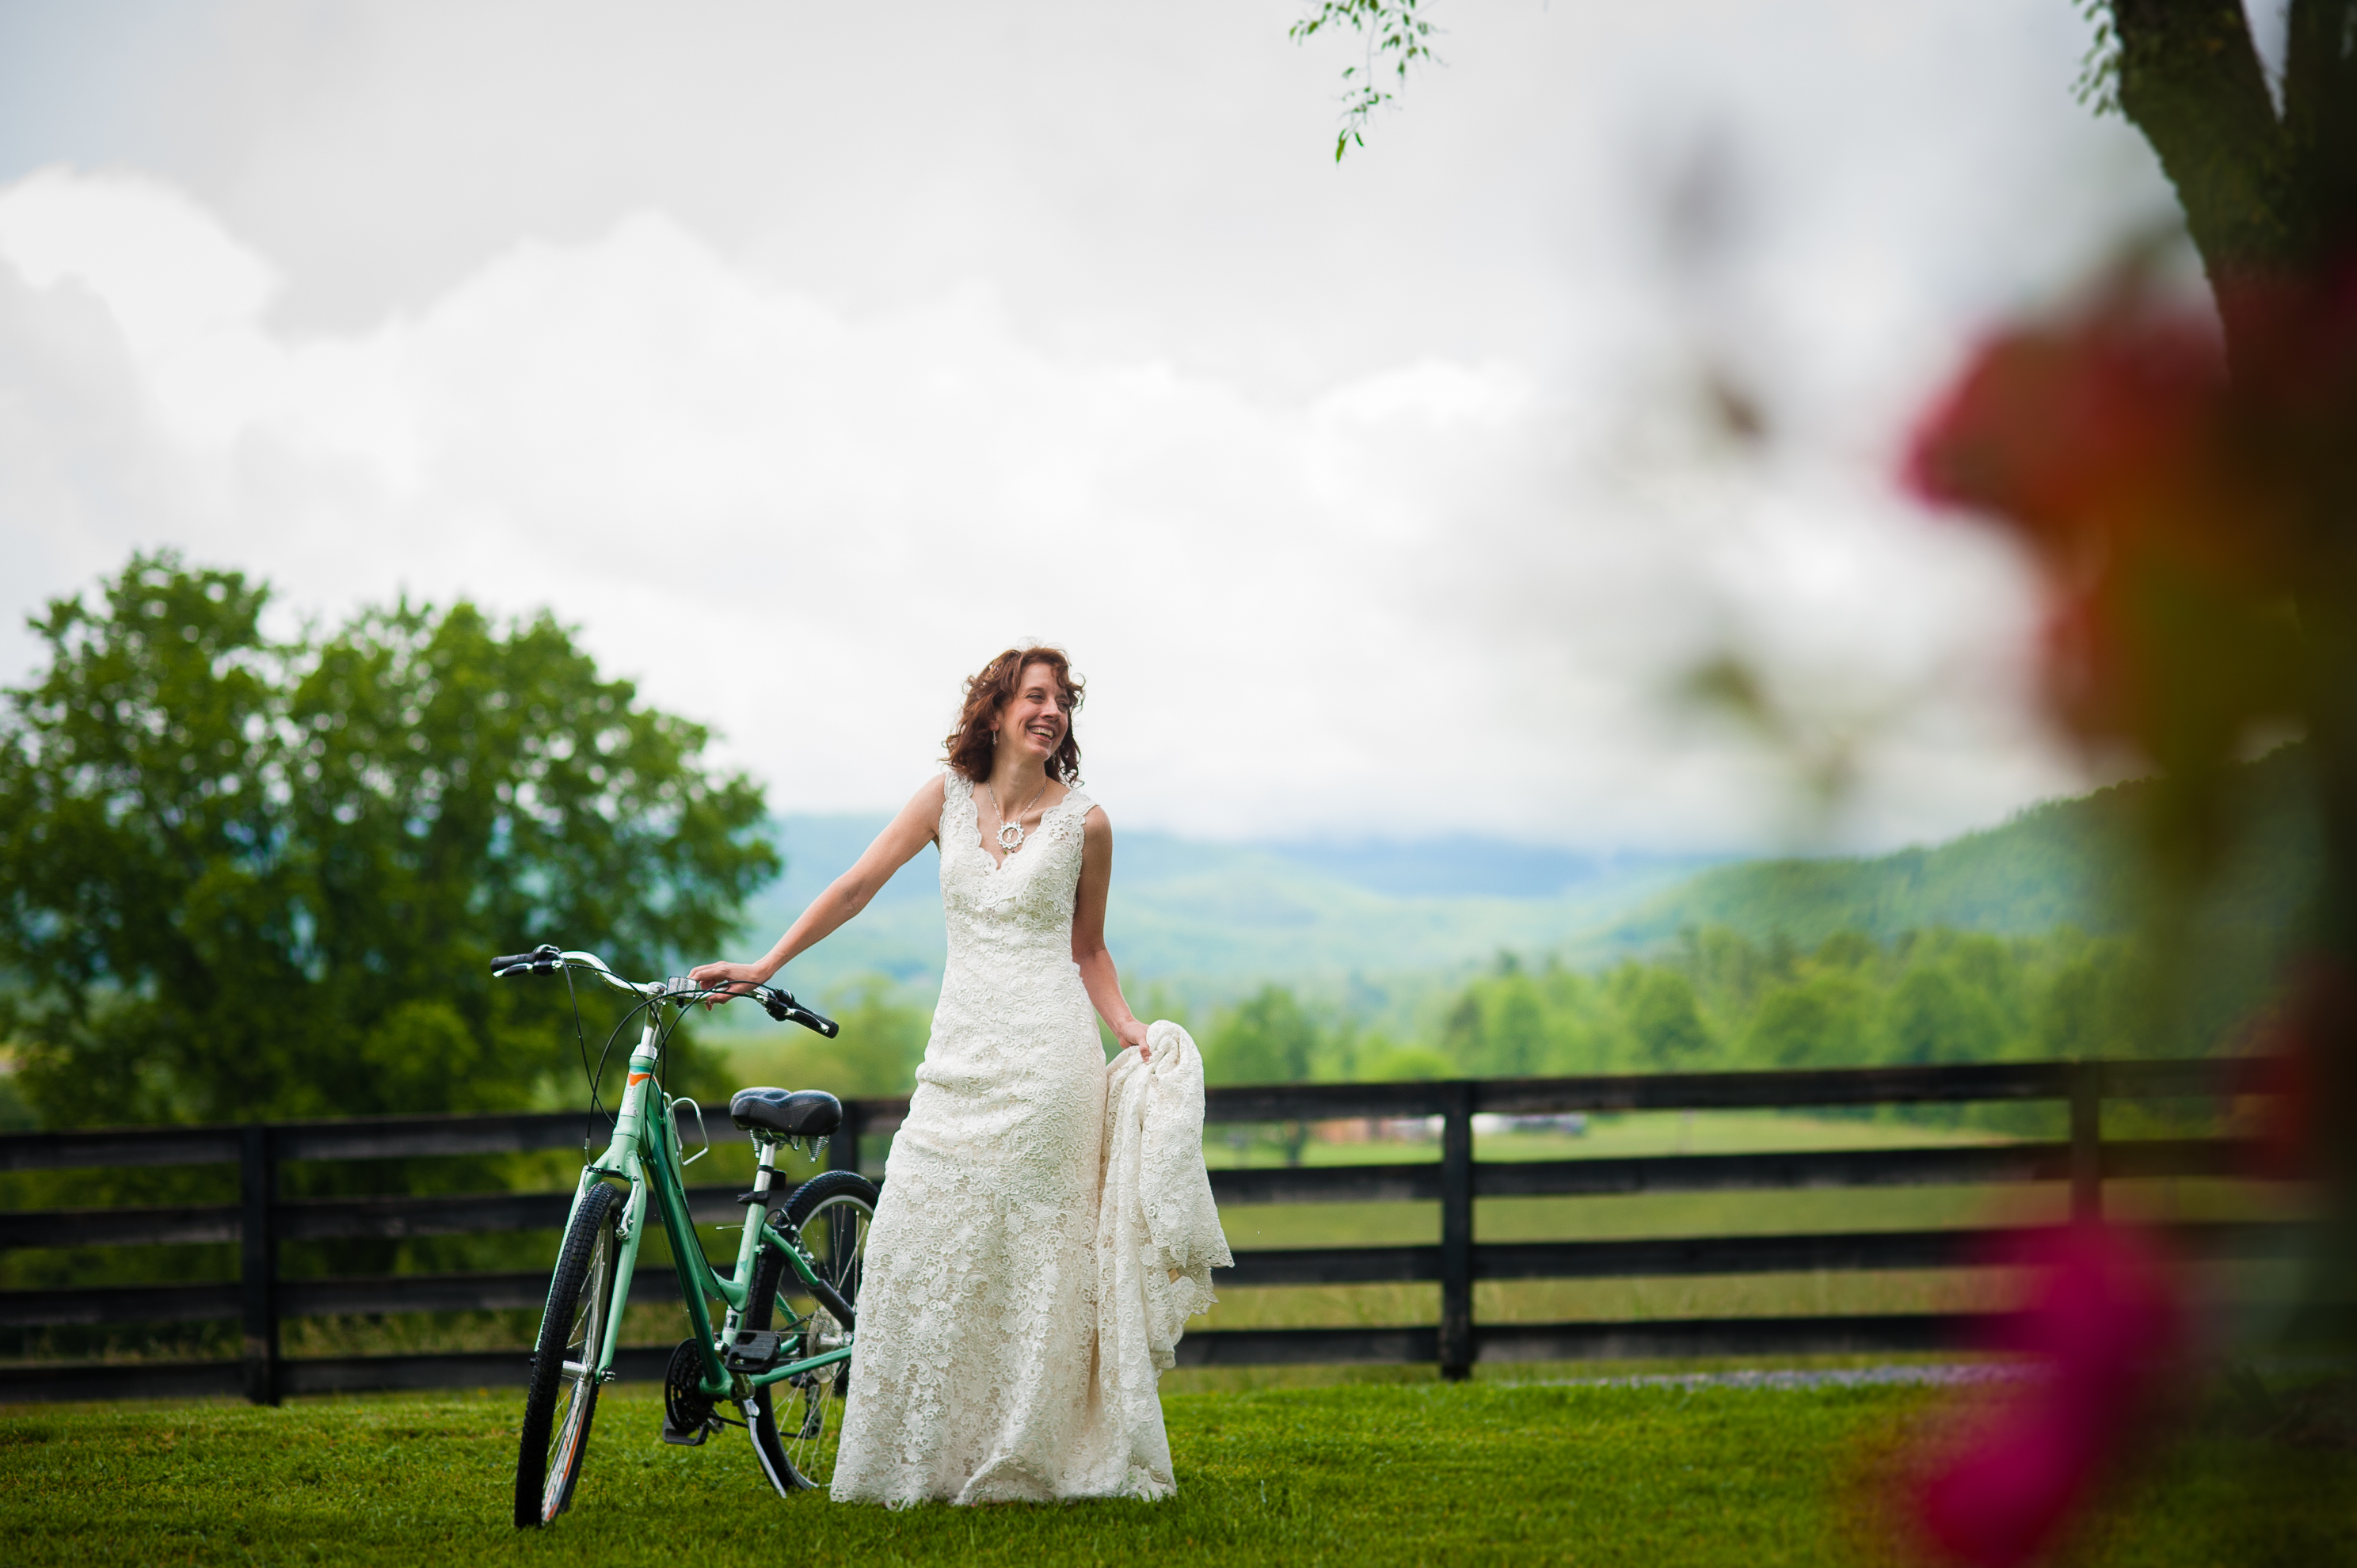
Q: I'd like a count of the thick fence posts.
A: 4